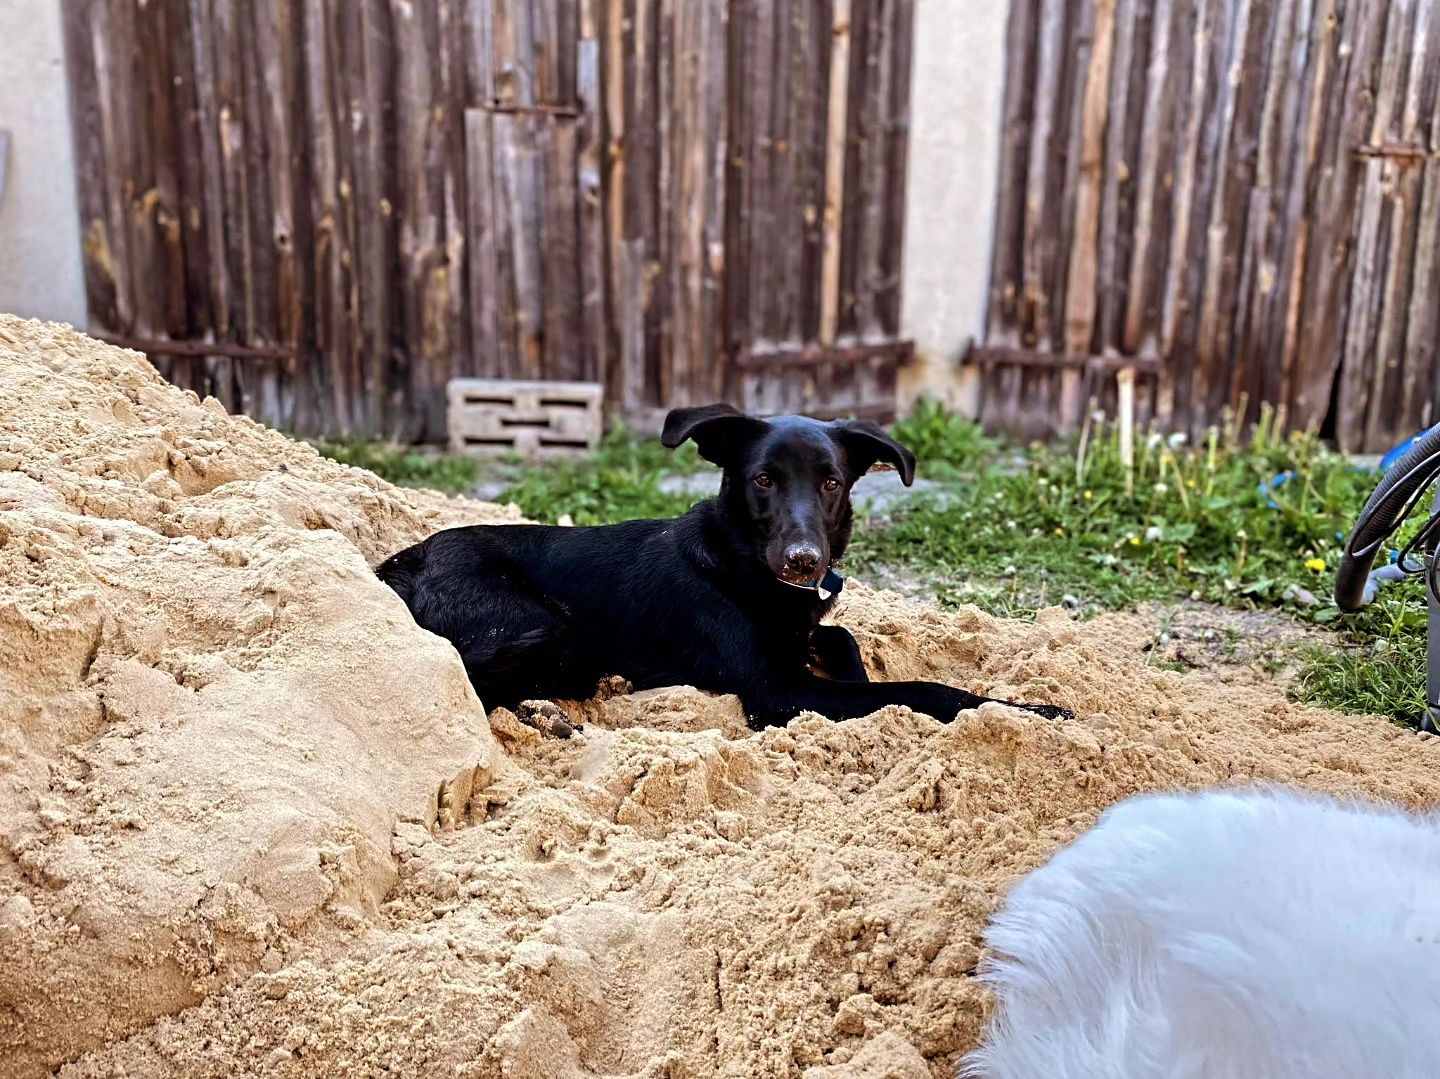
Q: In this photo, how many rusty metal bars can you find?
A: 5